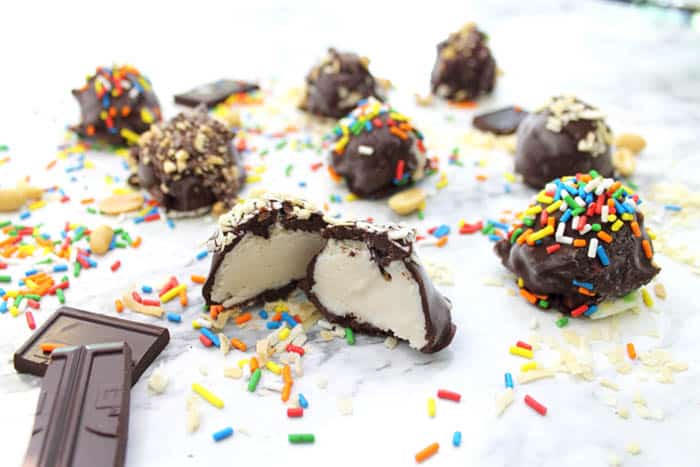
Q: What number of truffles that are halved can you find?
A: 1